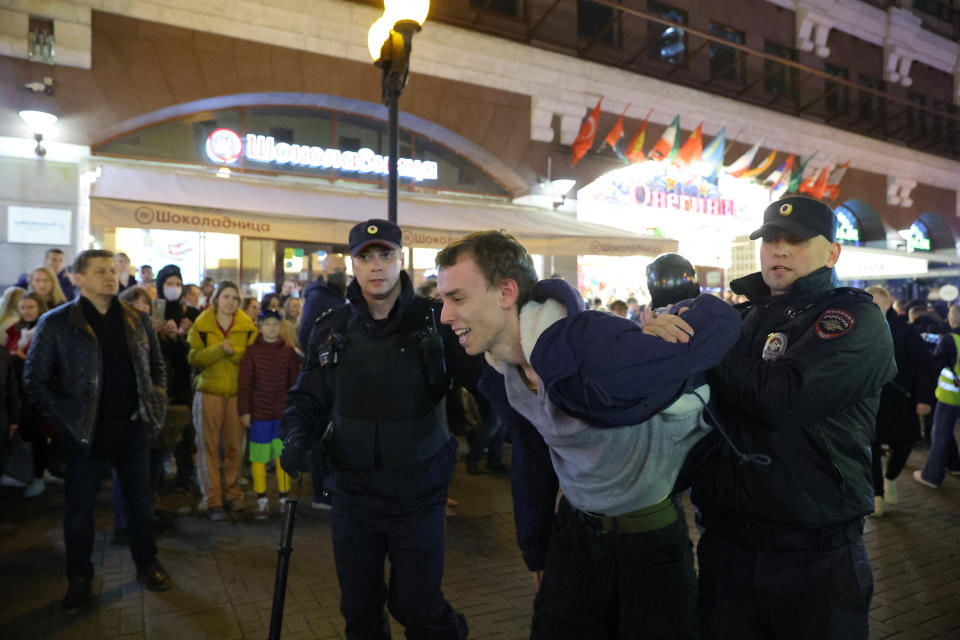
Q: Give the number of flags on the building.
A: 12